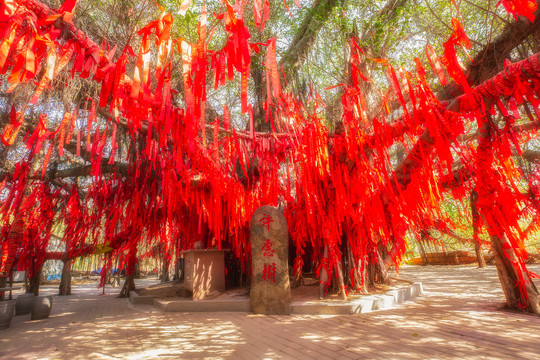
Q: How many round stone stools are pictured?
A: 3